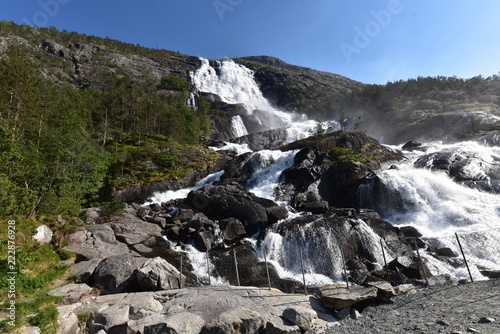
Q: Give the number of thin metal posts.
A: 9